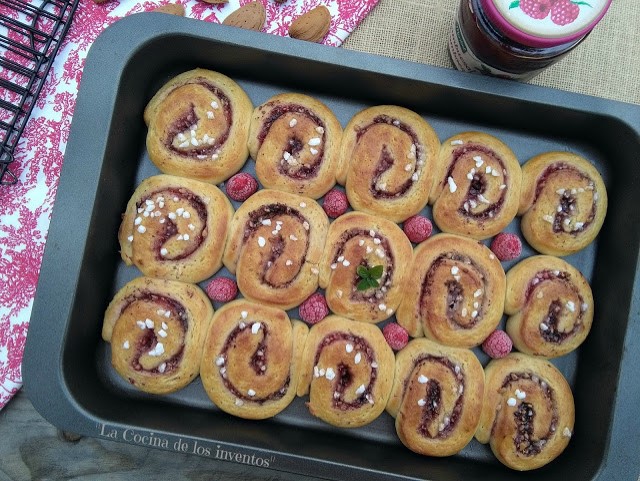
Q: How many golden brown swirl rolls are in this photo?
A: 15